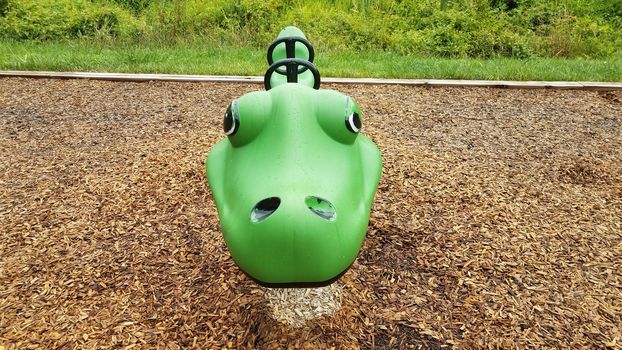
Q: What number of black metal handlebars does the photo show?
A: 2